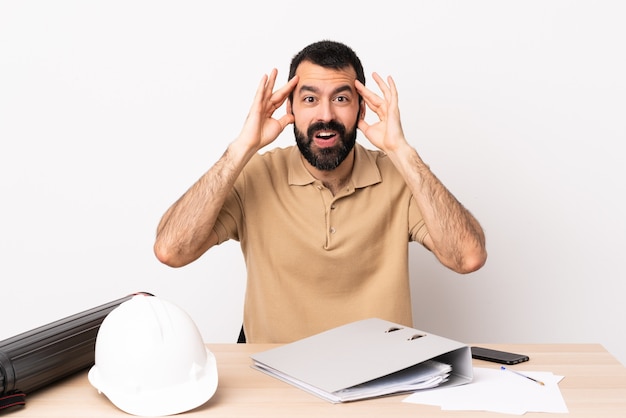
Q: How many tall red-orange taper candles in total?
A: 0